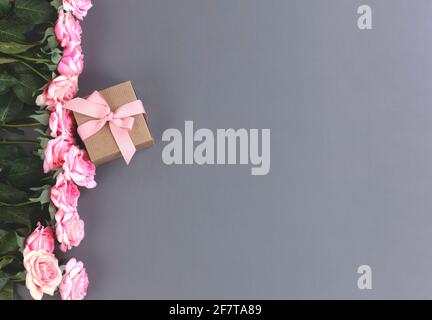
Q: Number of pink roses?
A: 12